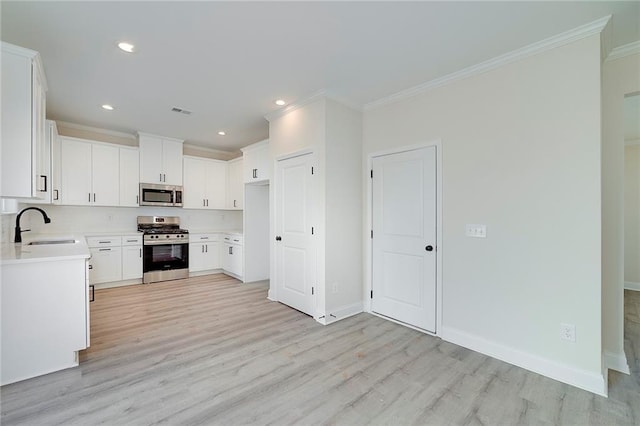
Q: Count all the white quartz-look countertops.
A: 2